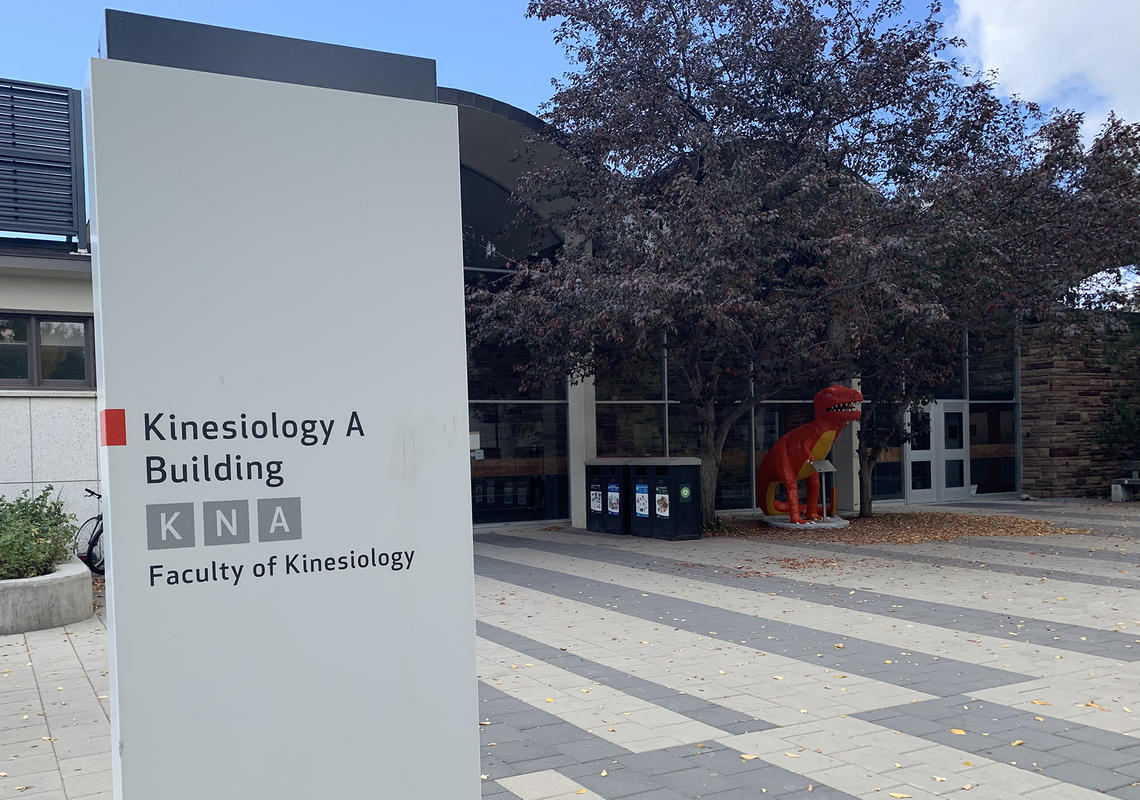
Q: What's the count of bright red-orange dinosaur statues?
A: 1